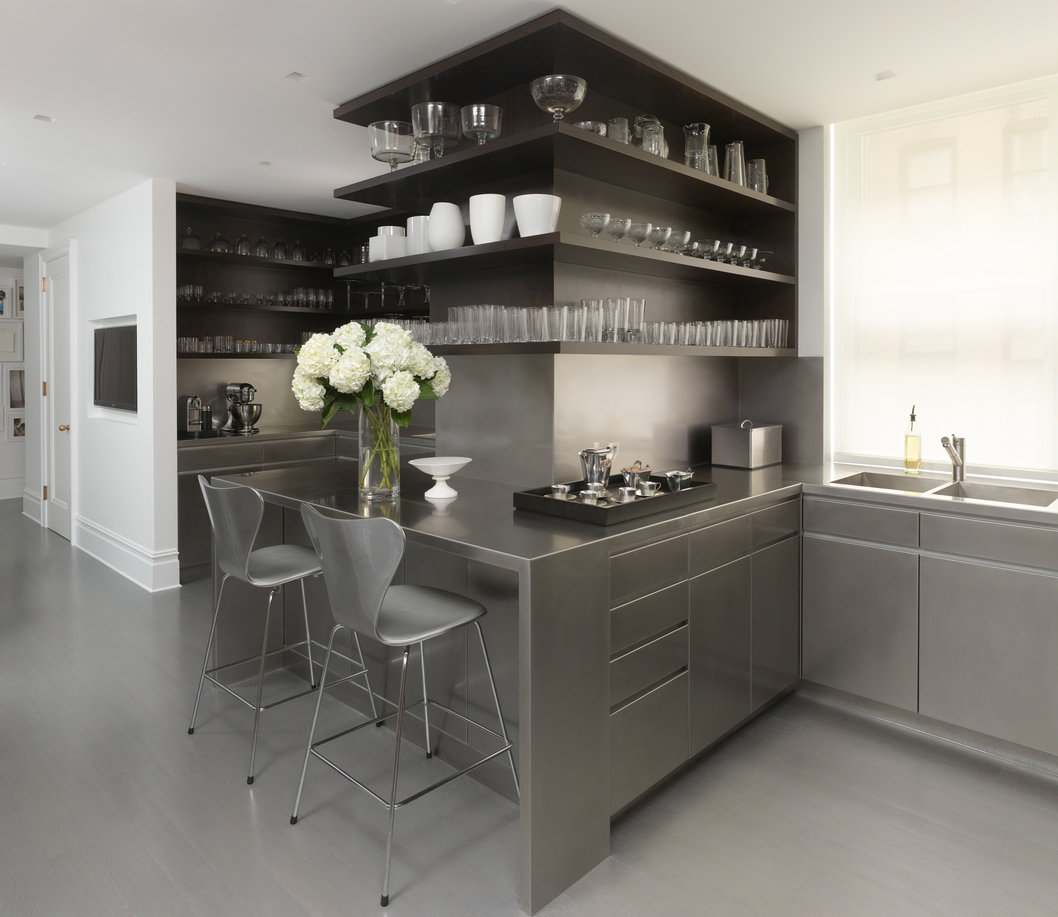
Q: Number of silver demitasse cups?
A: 5